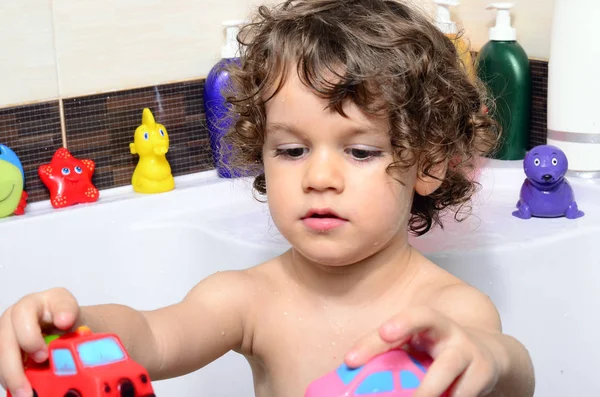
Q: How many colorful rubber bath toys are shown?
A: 6